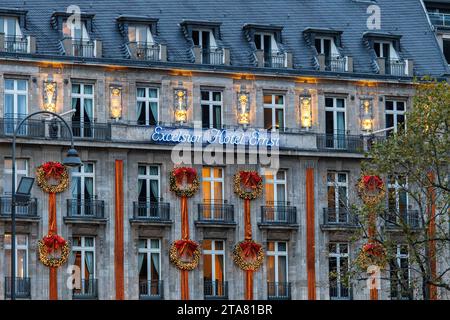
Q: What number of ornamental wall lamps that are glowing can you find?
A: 6